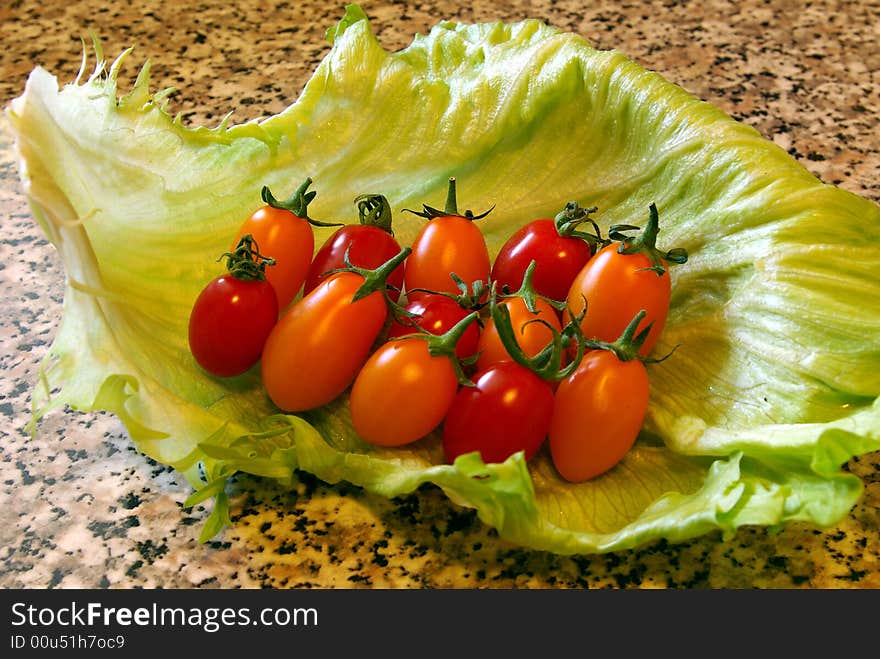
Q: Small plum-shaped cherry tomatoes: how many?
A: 12